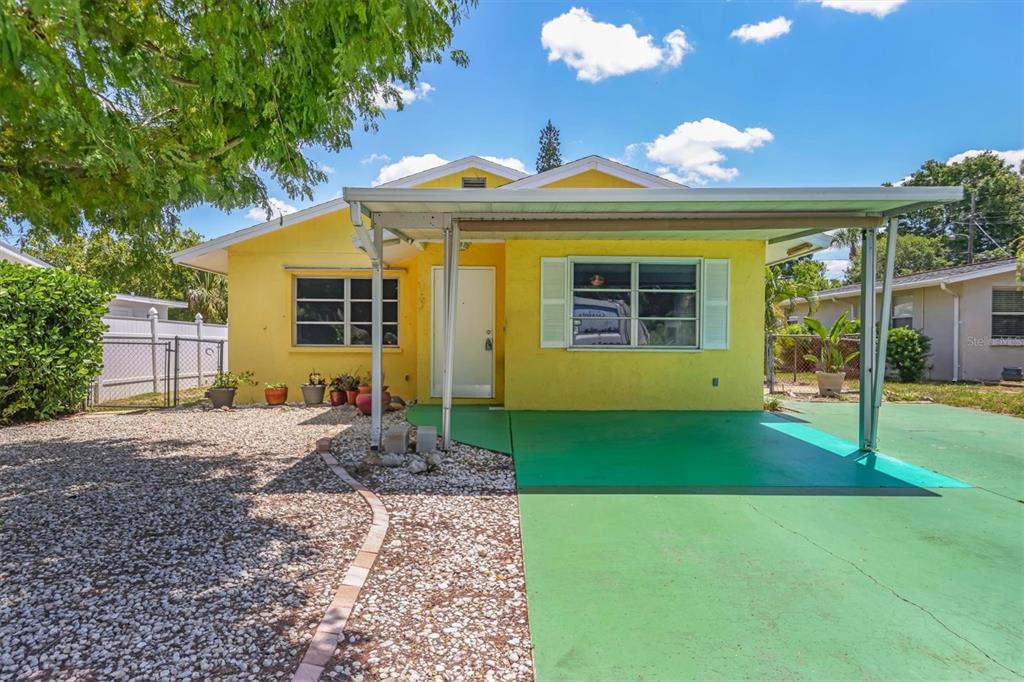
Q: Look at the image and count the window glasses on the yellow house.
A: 12